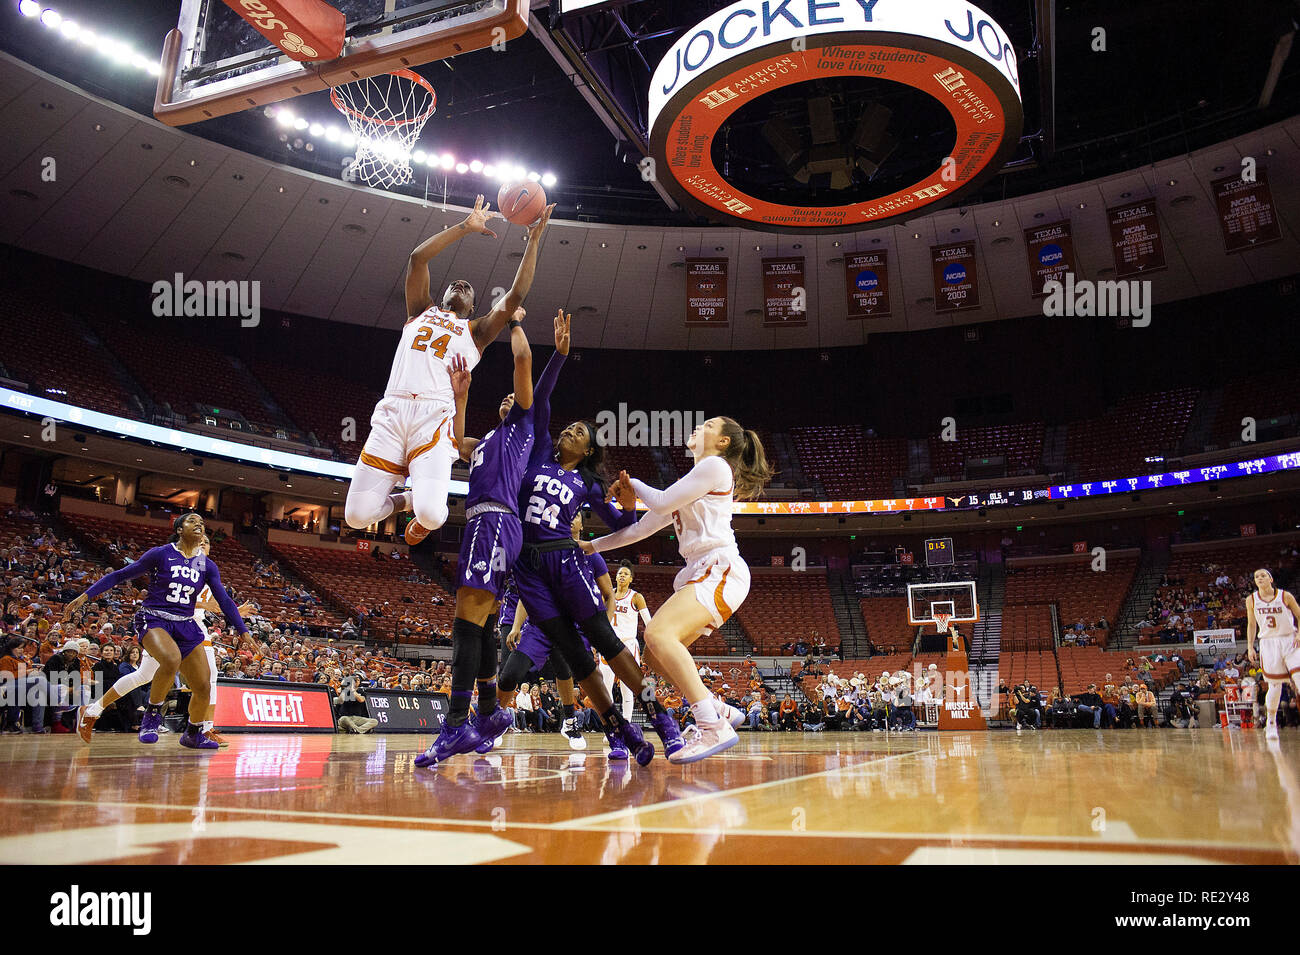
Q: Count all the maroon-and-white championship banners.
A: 7